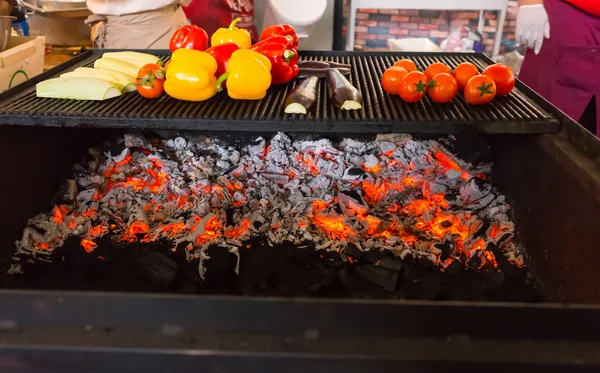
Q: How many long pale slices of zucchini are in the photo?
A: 5